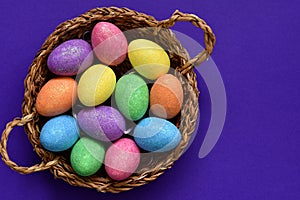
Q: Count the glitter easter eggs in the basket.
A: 12